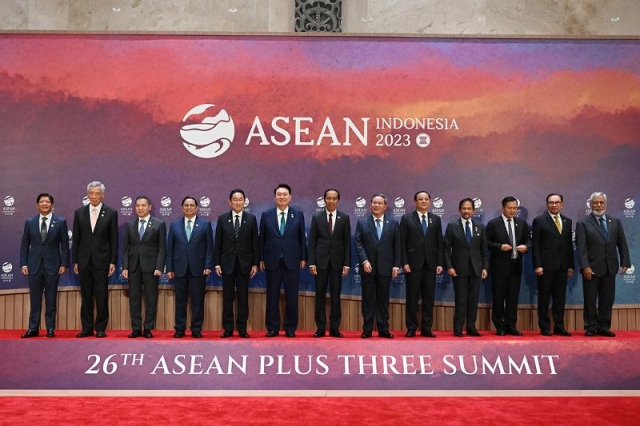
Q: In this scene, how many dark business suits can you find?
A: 13